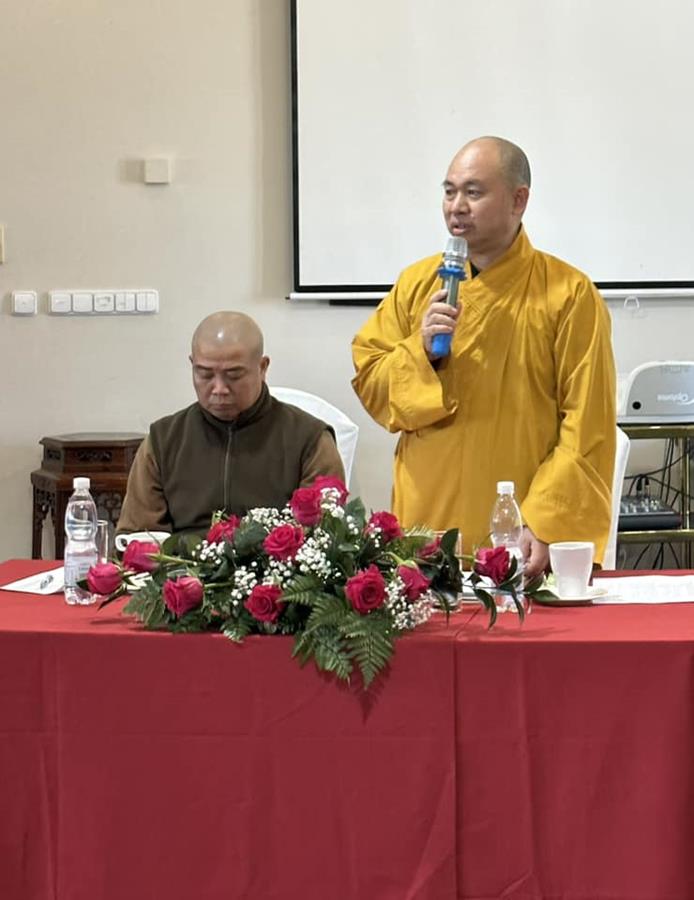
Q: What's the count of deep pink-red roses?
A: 13